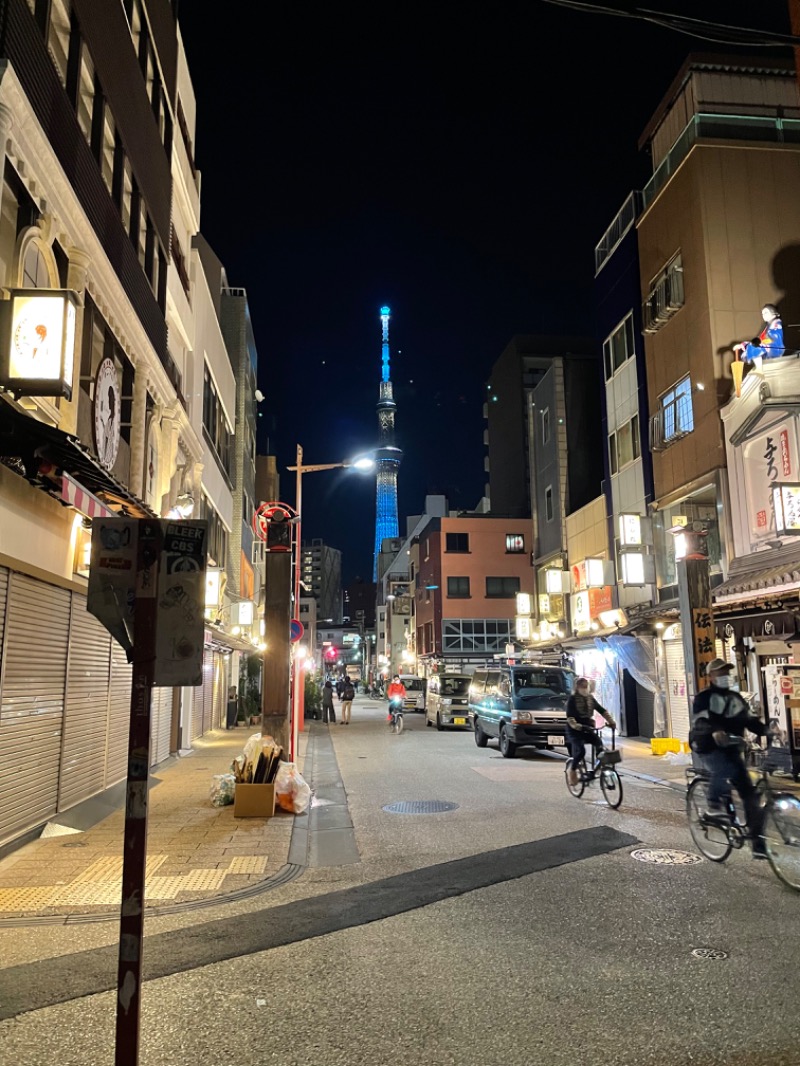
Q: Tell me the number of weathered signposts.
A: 1